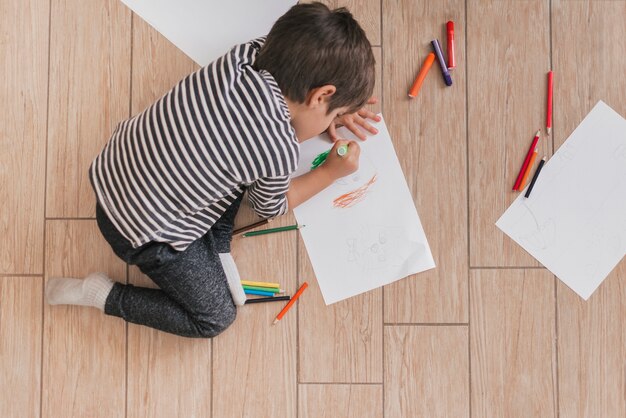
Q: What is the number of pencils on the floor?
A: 11